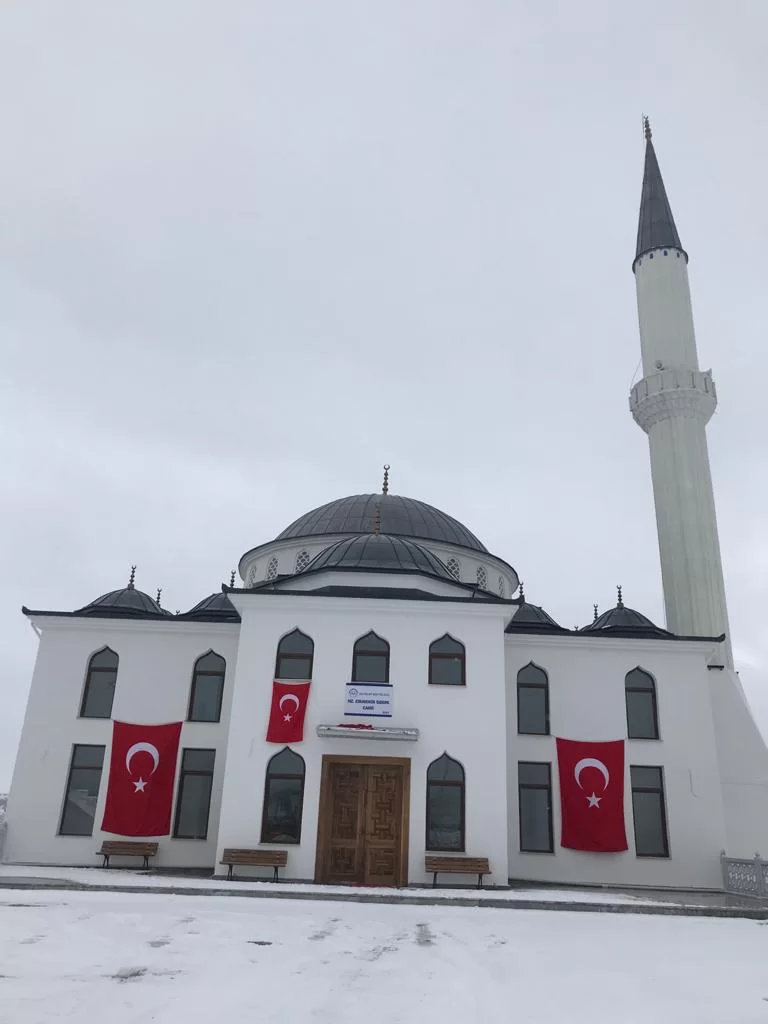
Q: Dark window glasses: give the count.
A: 13